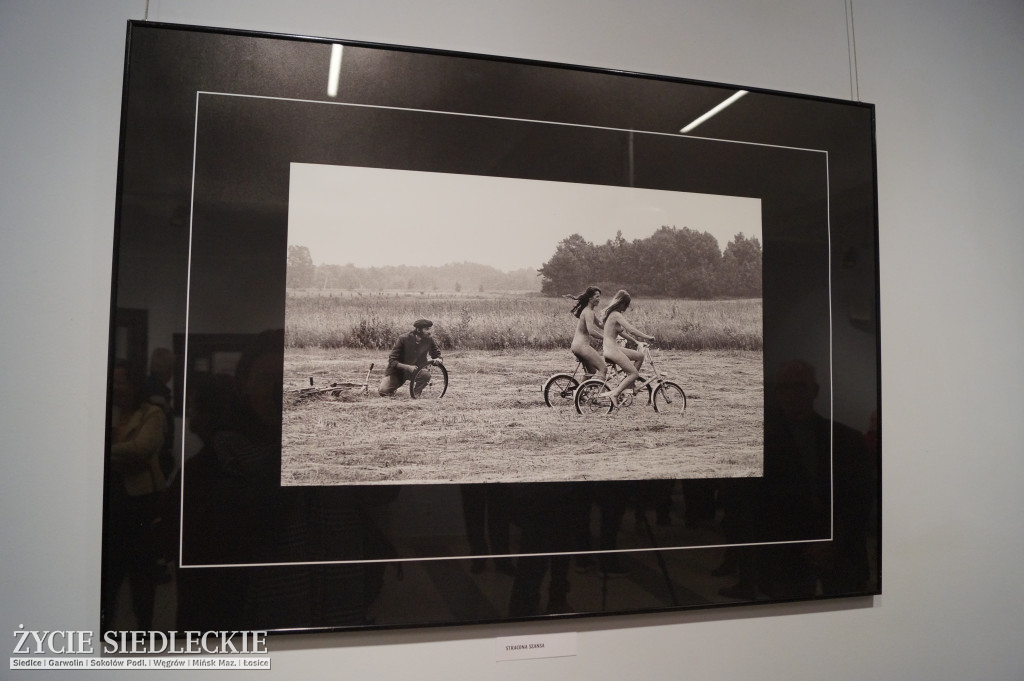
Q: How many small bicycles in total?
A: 2